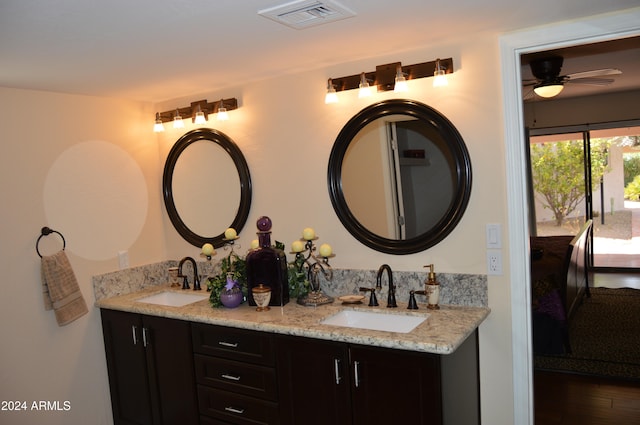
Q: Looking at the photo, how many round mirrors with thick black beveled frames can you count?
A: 2